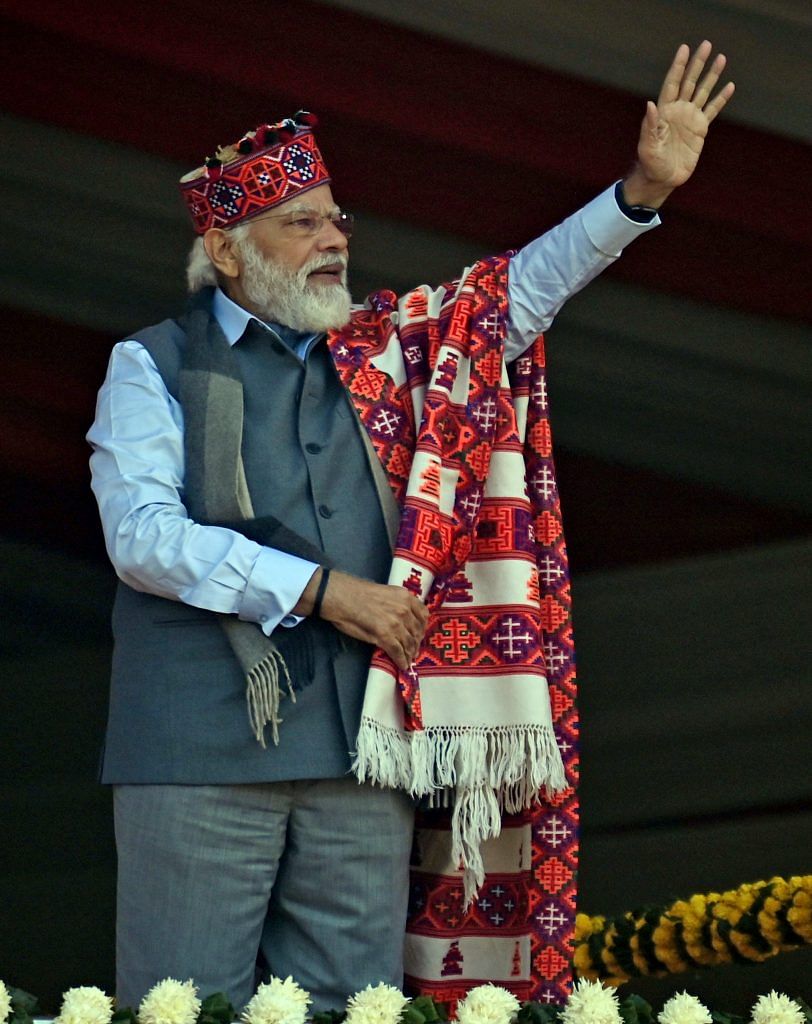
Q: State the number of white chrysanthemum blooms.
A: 9